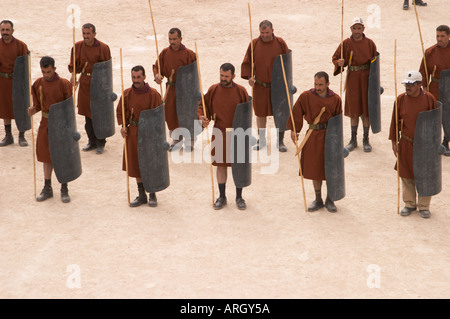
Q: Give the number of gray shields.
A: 11